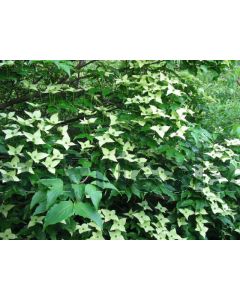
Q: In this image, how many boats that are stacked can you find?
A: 0